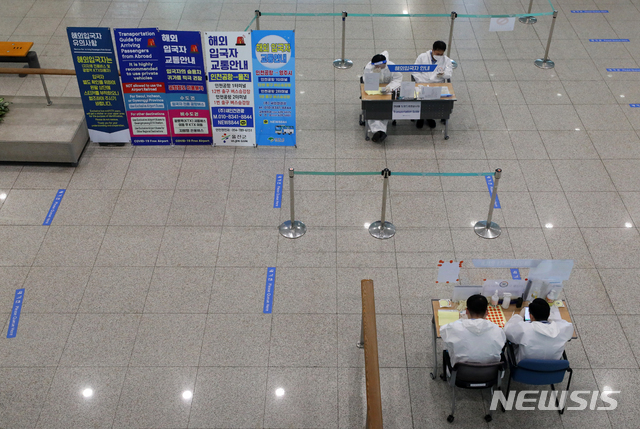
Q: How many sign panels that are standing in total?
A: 5